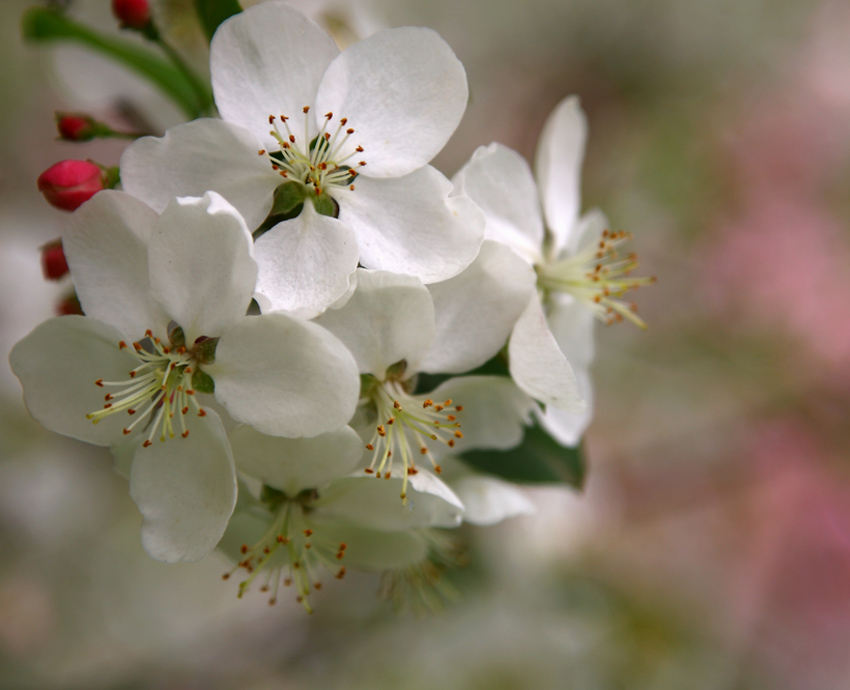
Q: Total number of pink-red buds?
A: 5